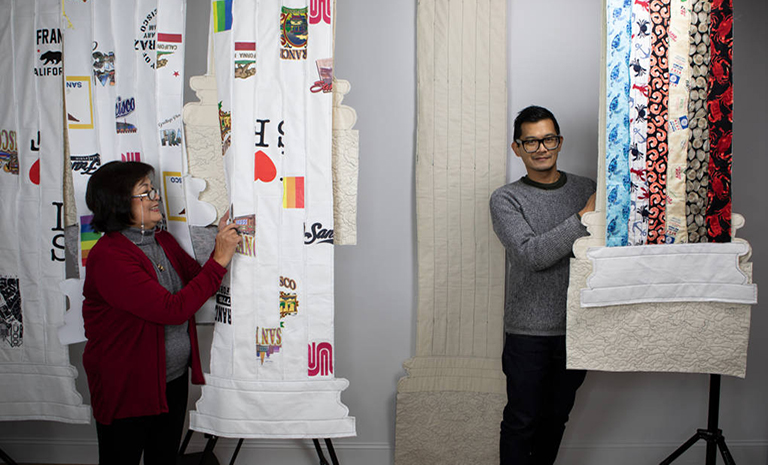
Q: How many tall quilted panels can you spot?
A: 5